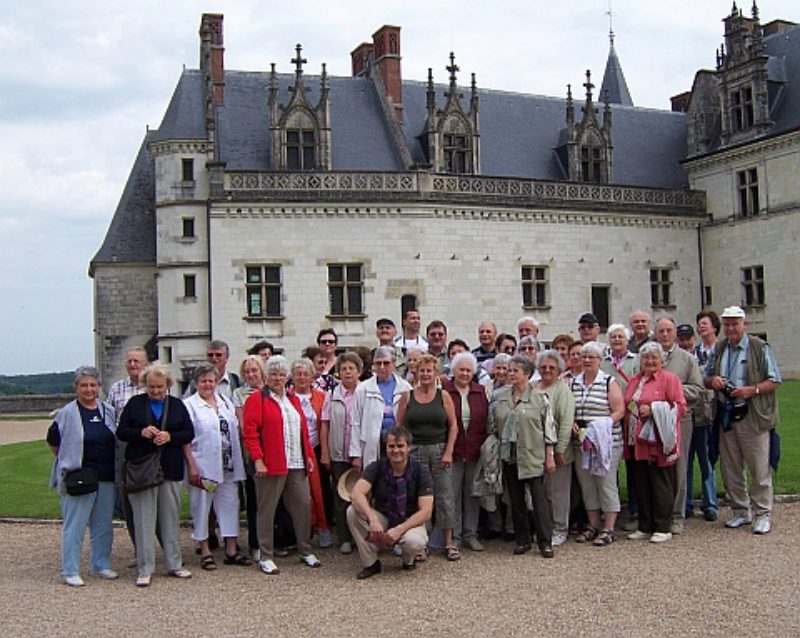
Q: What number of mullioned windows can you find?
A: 10